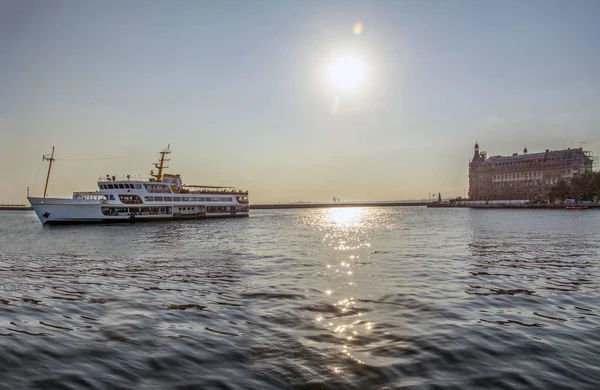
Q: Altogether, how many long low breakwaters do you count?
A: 1